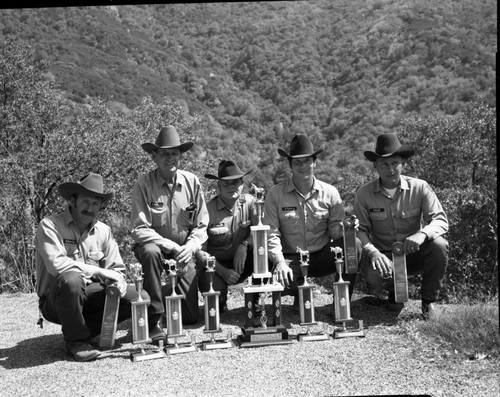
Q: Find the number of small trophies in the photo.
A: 5